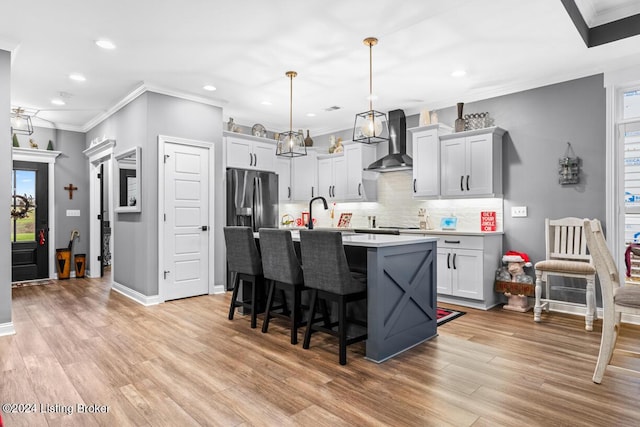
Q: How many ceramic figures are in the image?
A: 1